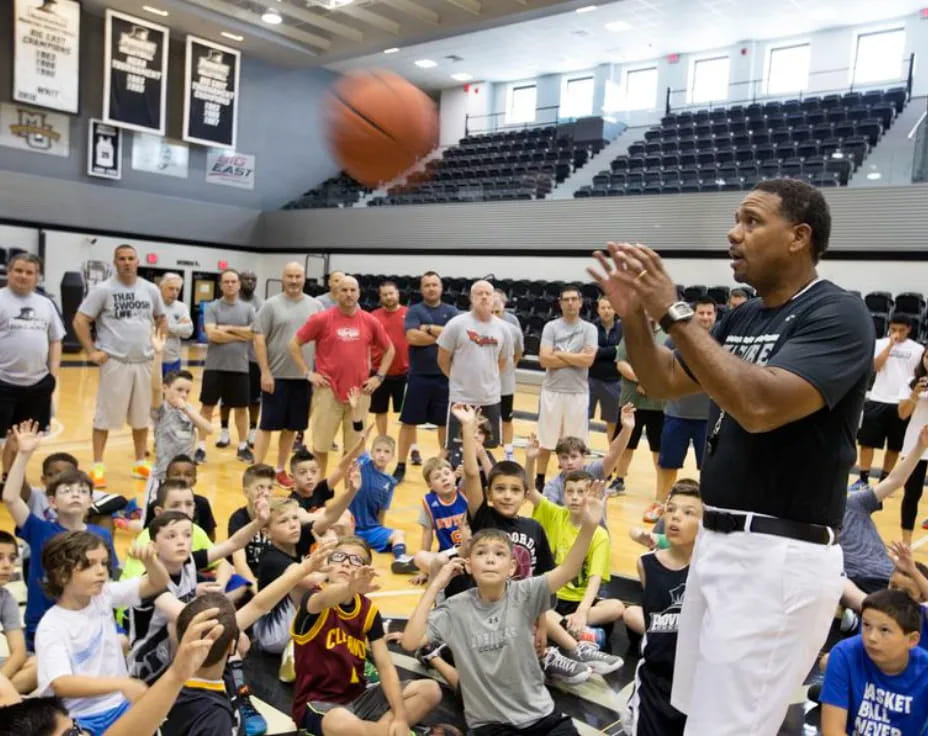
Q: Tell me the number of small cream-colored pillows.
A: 0